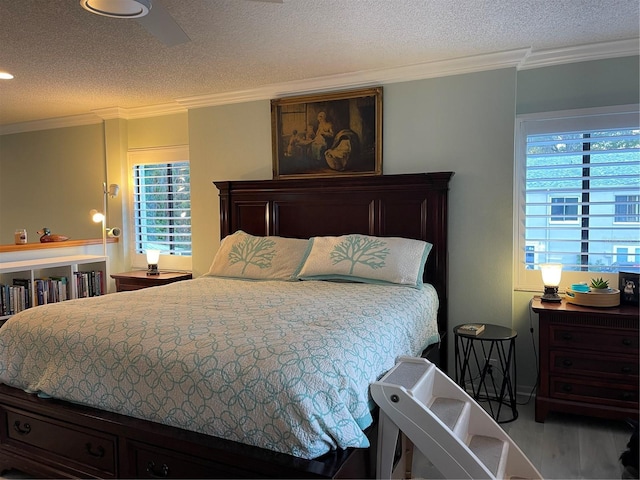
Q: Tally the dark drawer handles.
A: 9